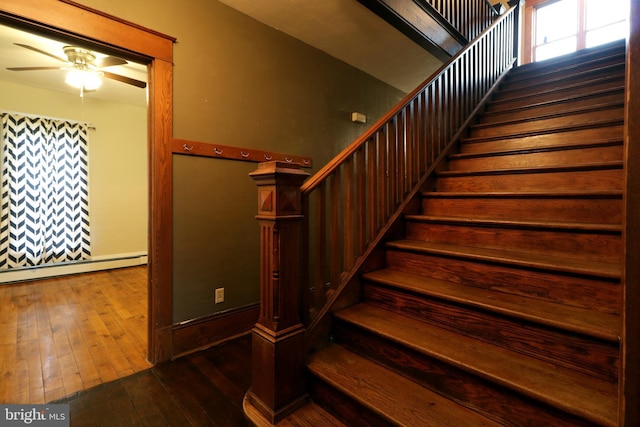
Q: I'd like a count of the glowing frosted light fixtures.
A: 1